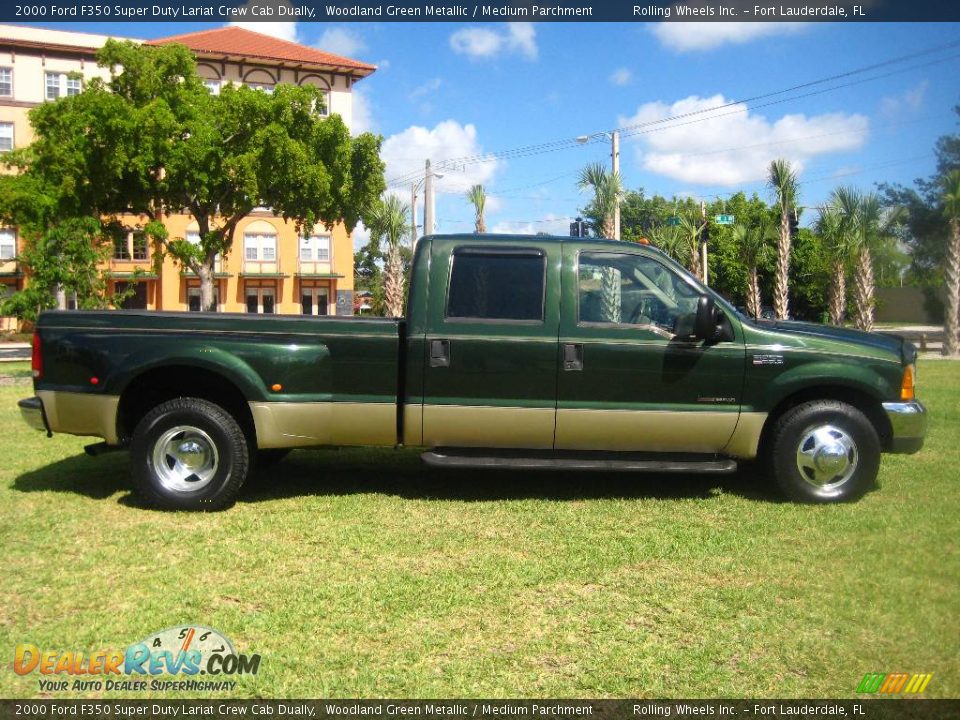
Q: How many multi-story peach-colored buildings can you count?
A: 1